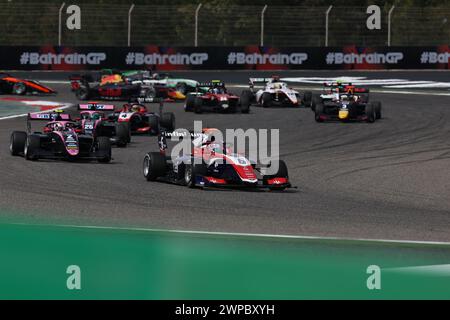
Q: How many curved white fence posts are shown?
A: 6